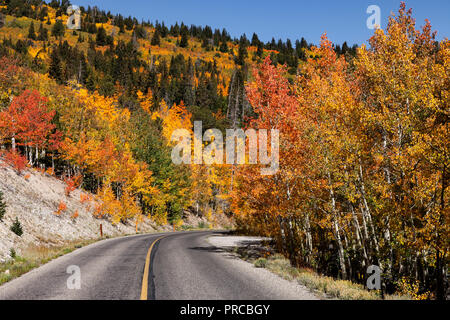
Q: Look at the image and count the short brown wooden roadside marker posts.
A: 3